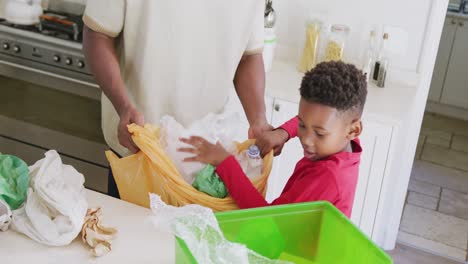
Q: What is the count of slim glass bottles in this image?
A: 2